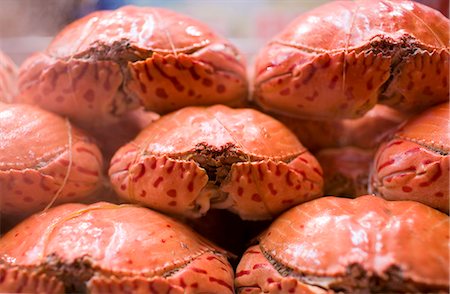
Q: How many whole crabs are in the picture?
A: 2